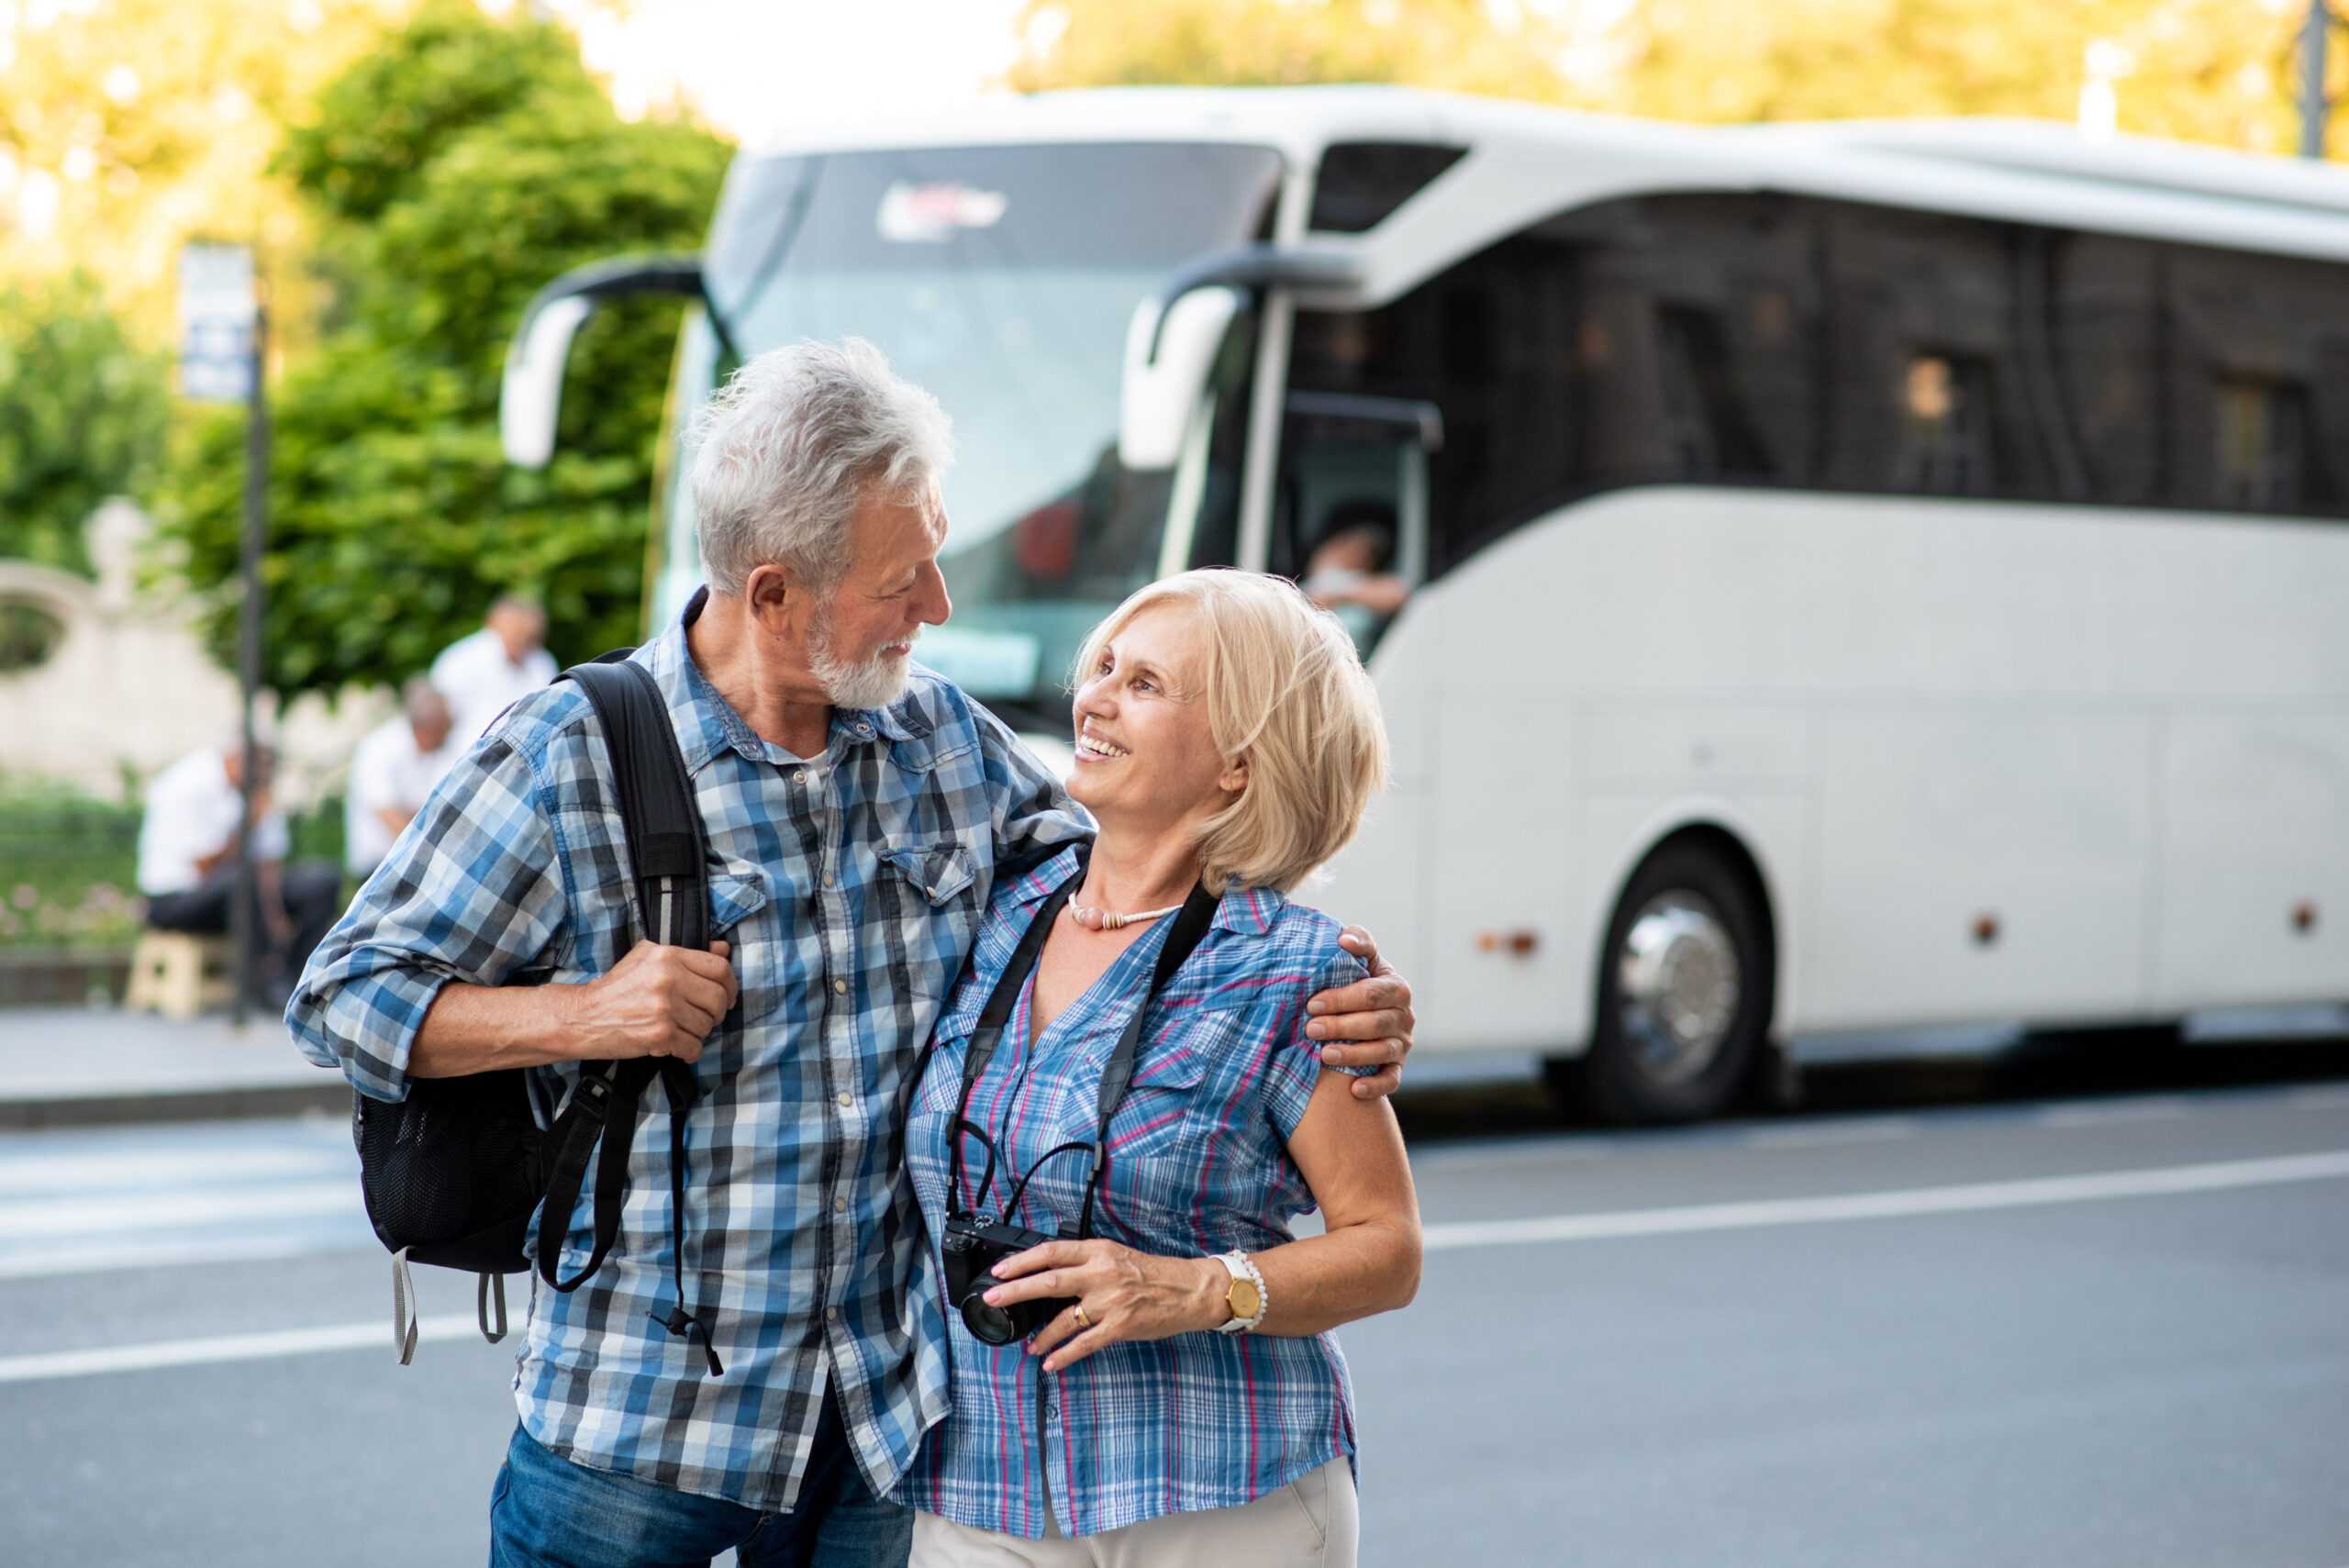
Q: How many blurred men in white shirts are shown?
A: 3